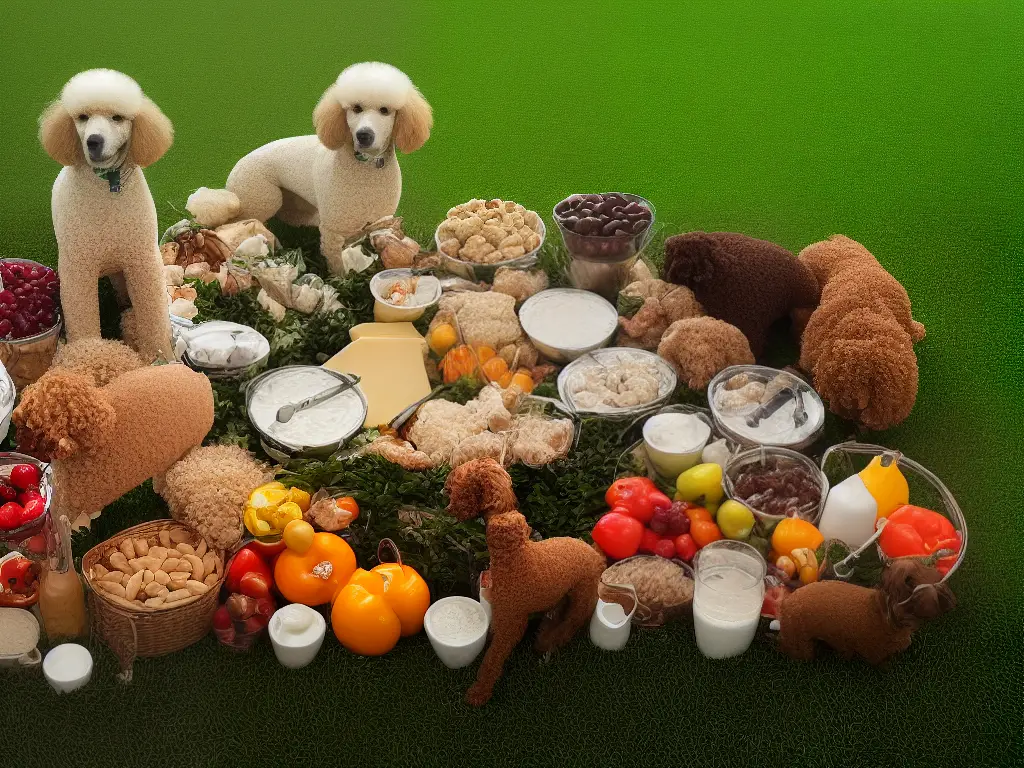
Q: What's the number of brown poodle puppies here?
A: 5